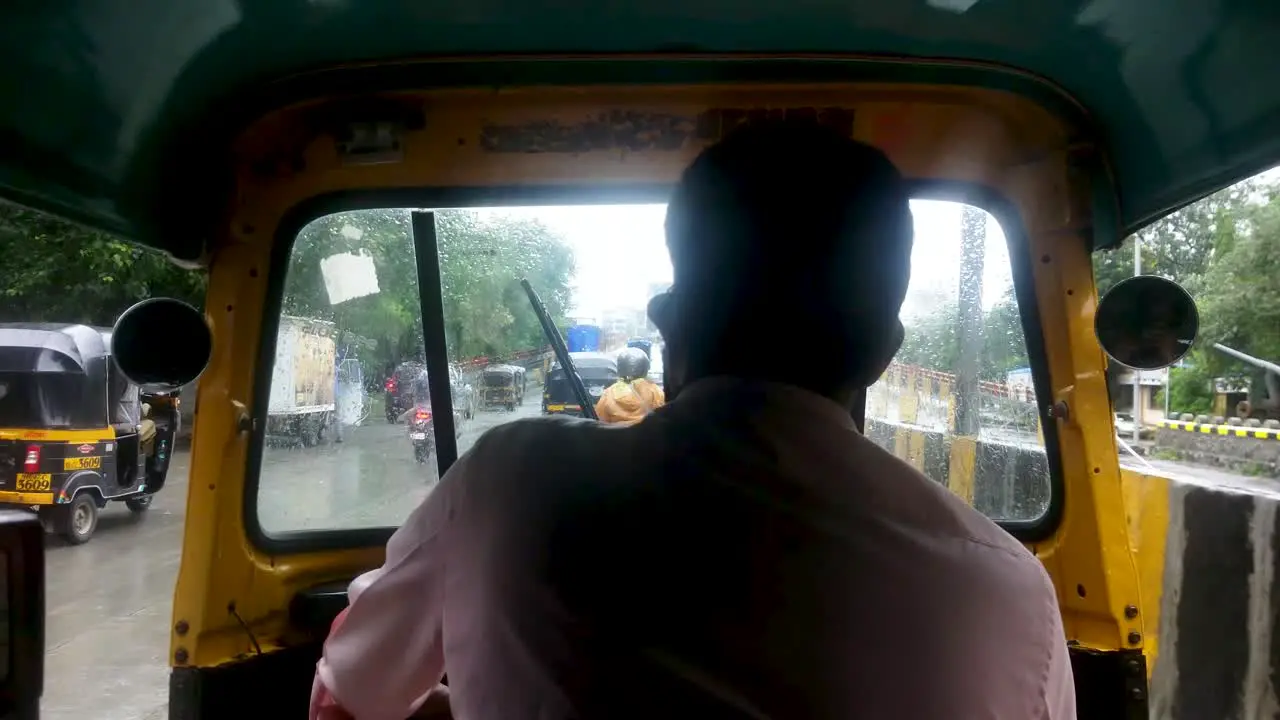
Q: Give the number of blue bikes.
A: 0